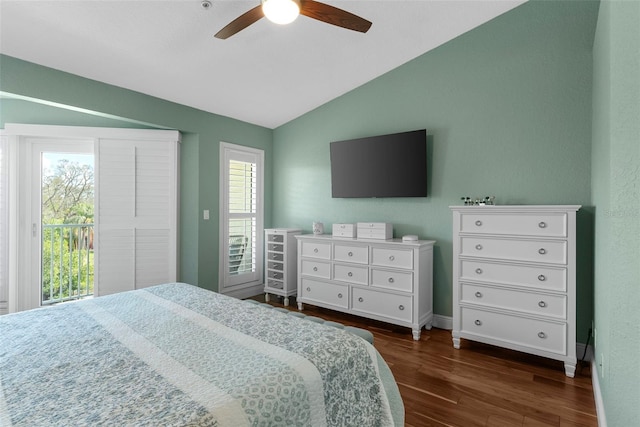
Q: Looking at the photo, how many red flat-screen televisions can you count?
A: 0